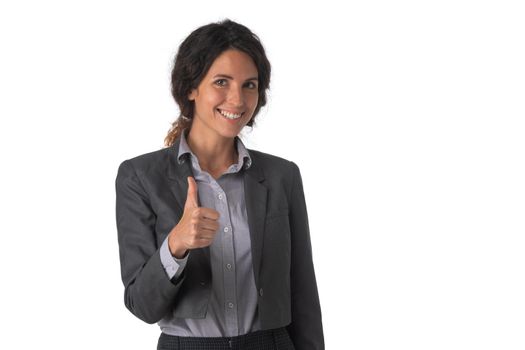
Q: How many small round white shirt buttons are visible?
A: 4